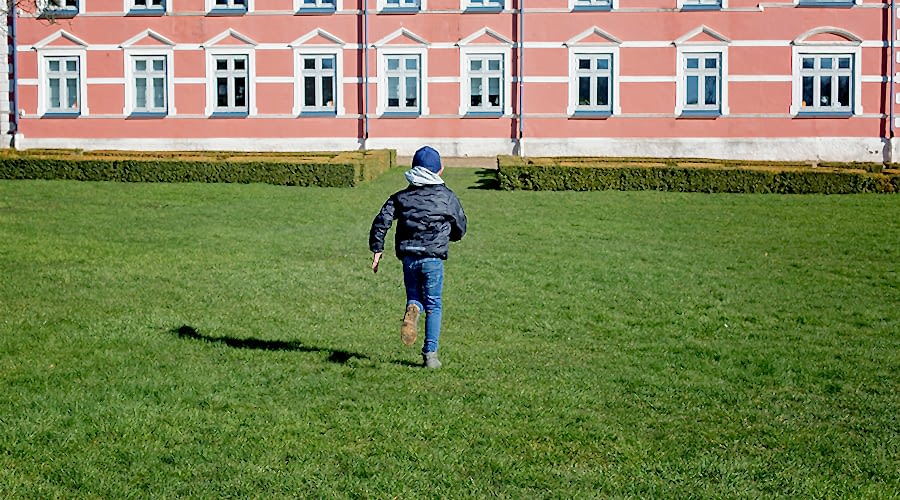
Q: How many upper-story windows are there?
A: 9